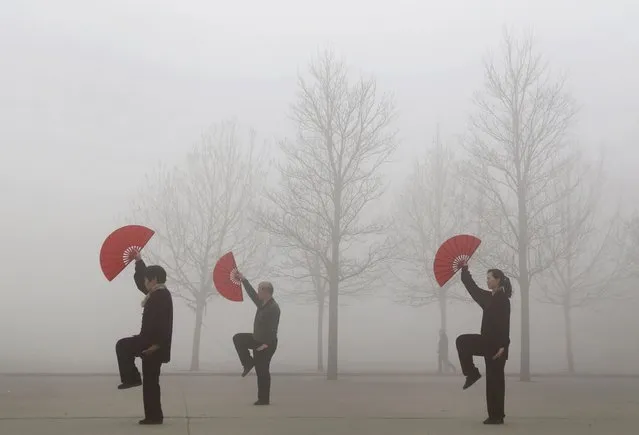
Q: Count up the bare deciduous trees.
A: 6